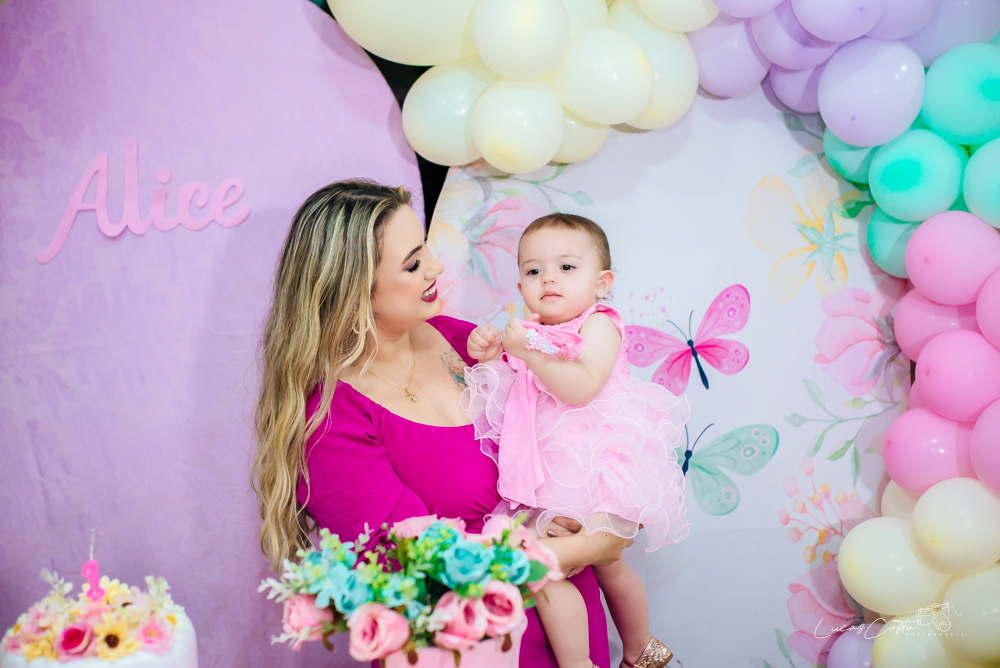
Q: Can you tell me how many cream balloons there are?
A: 14